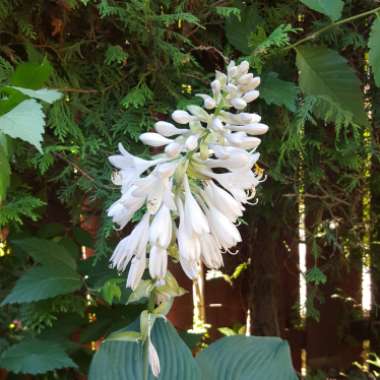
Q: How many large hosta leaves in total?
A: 2